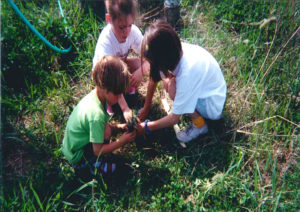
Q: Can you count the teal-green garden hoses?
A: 1